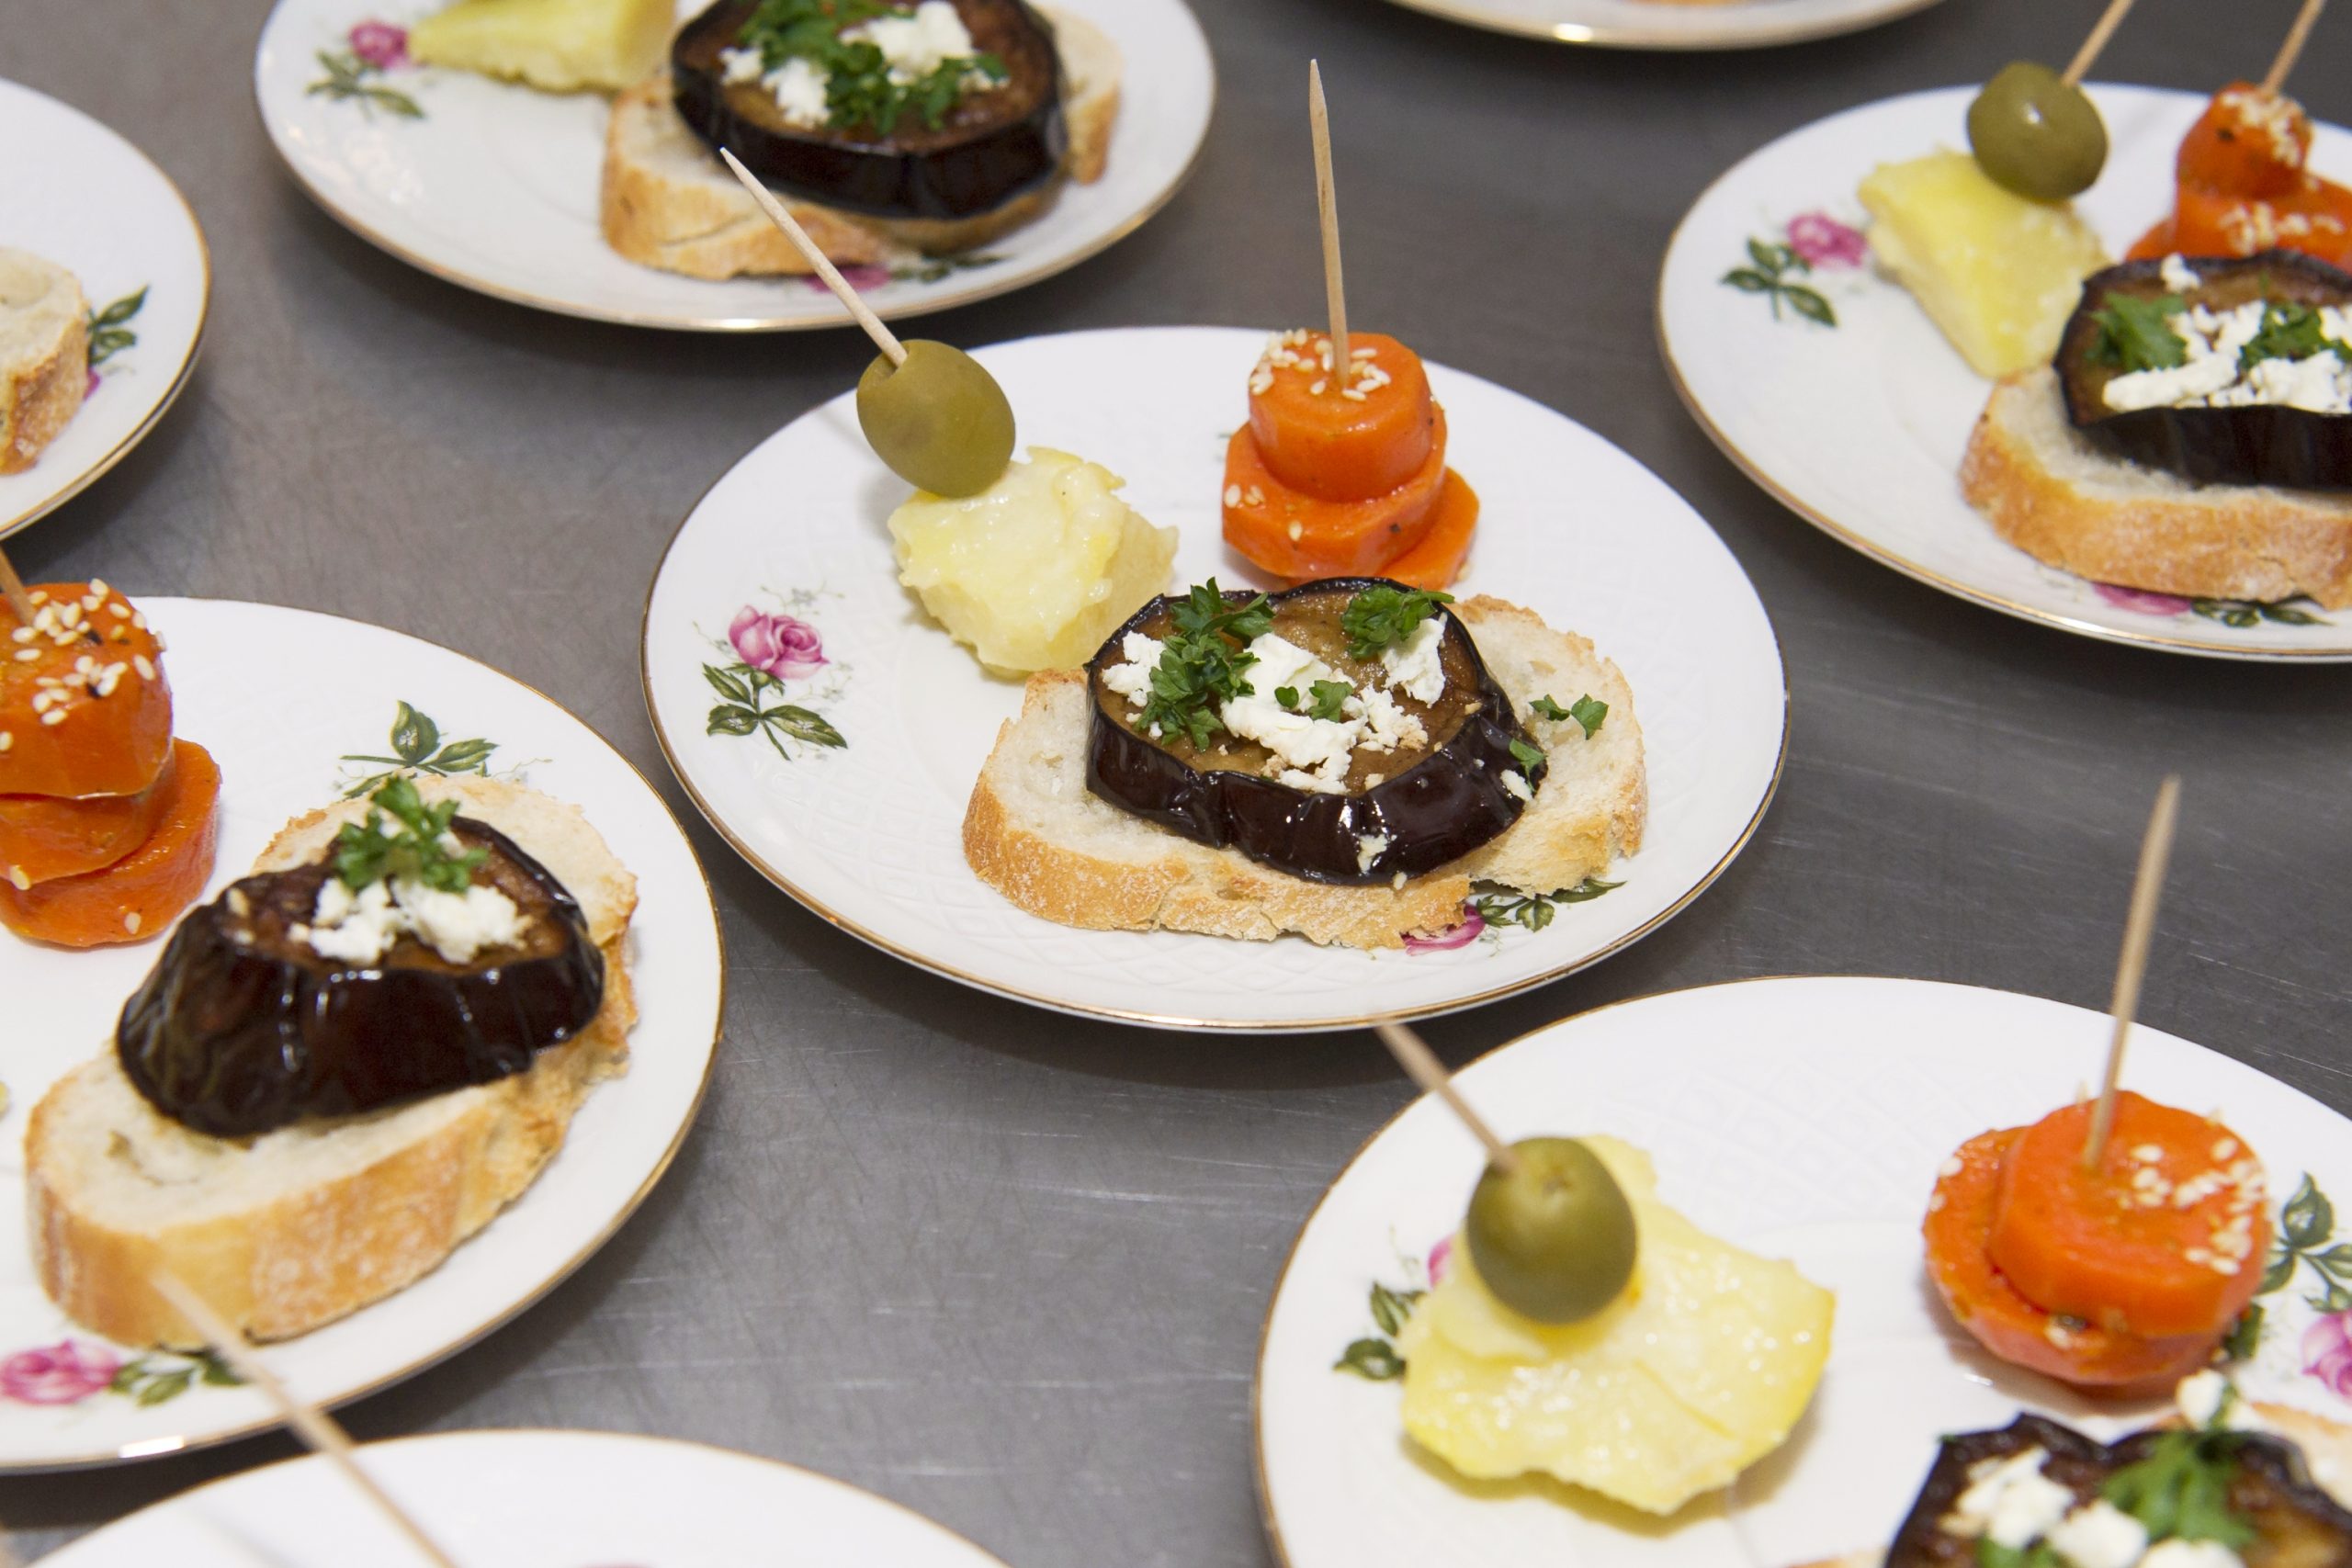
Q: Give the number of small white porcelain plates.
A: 8